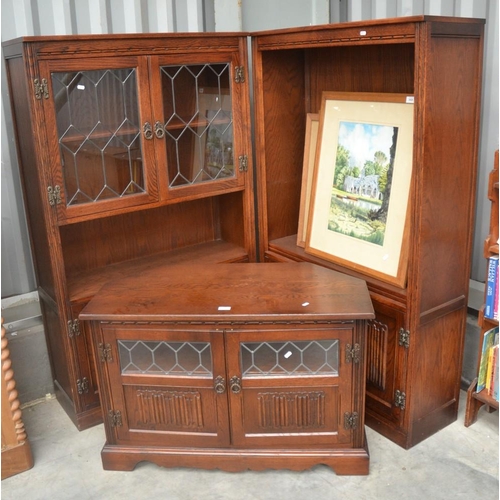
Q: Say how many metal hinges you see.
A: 12